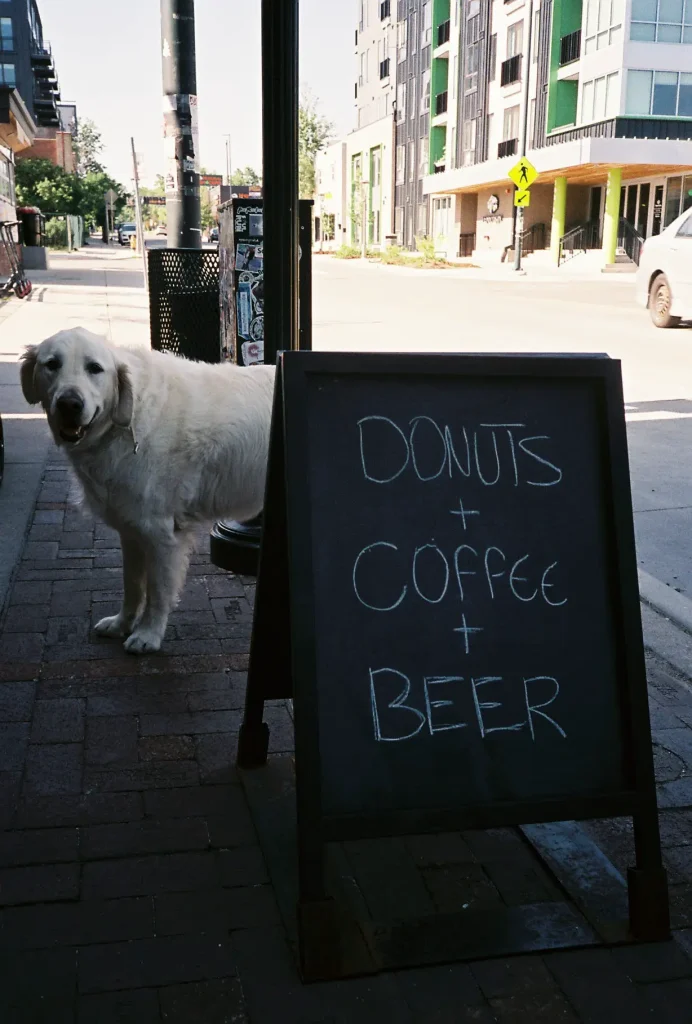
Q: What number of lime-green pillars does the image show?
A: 2